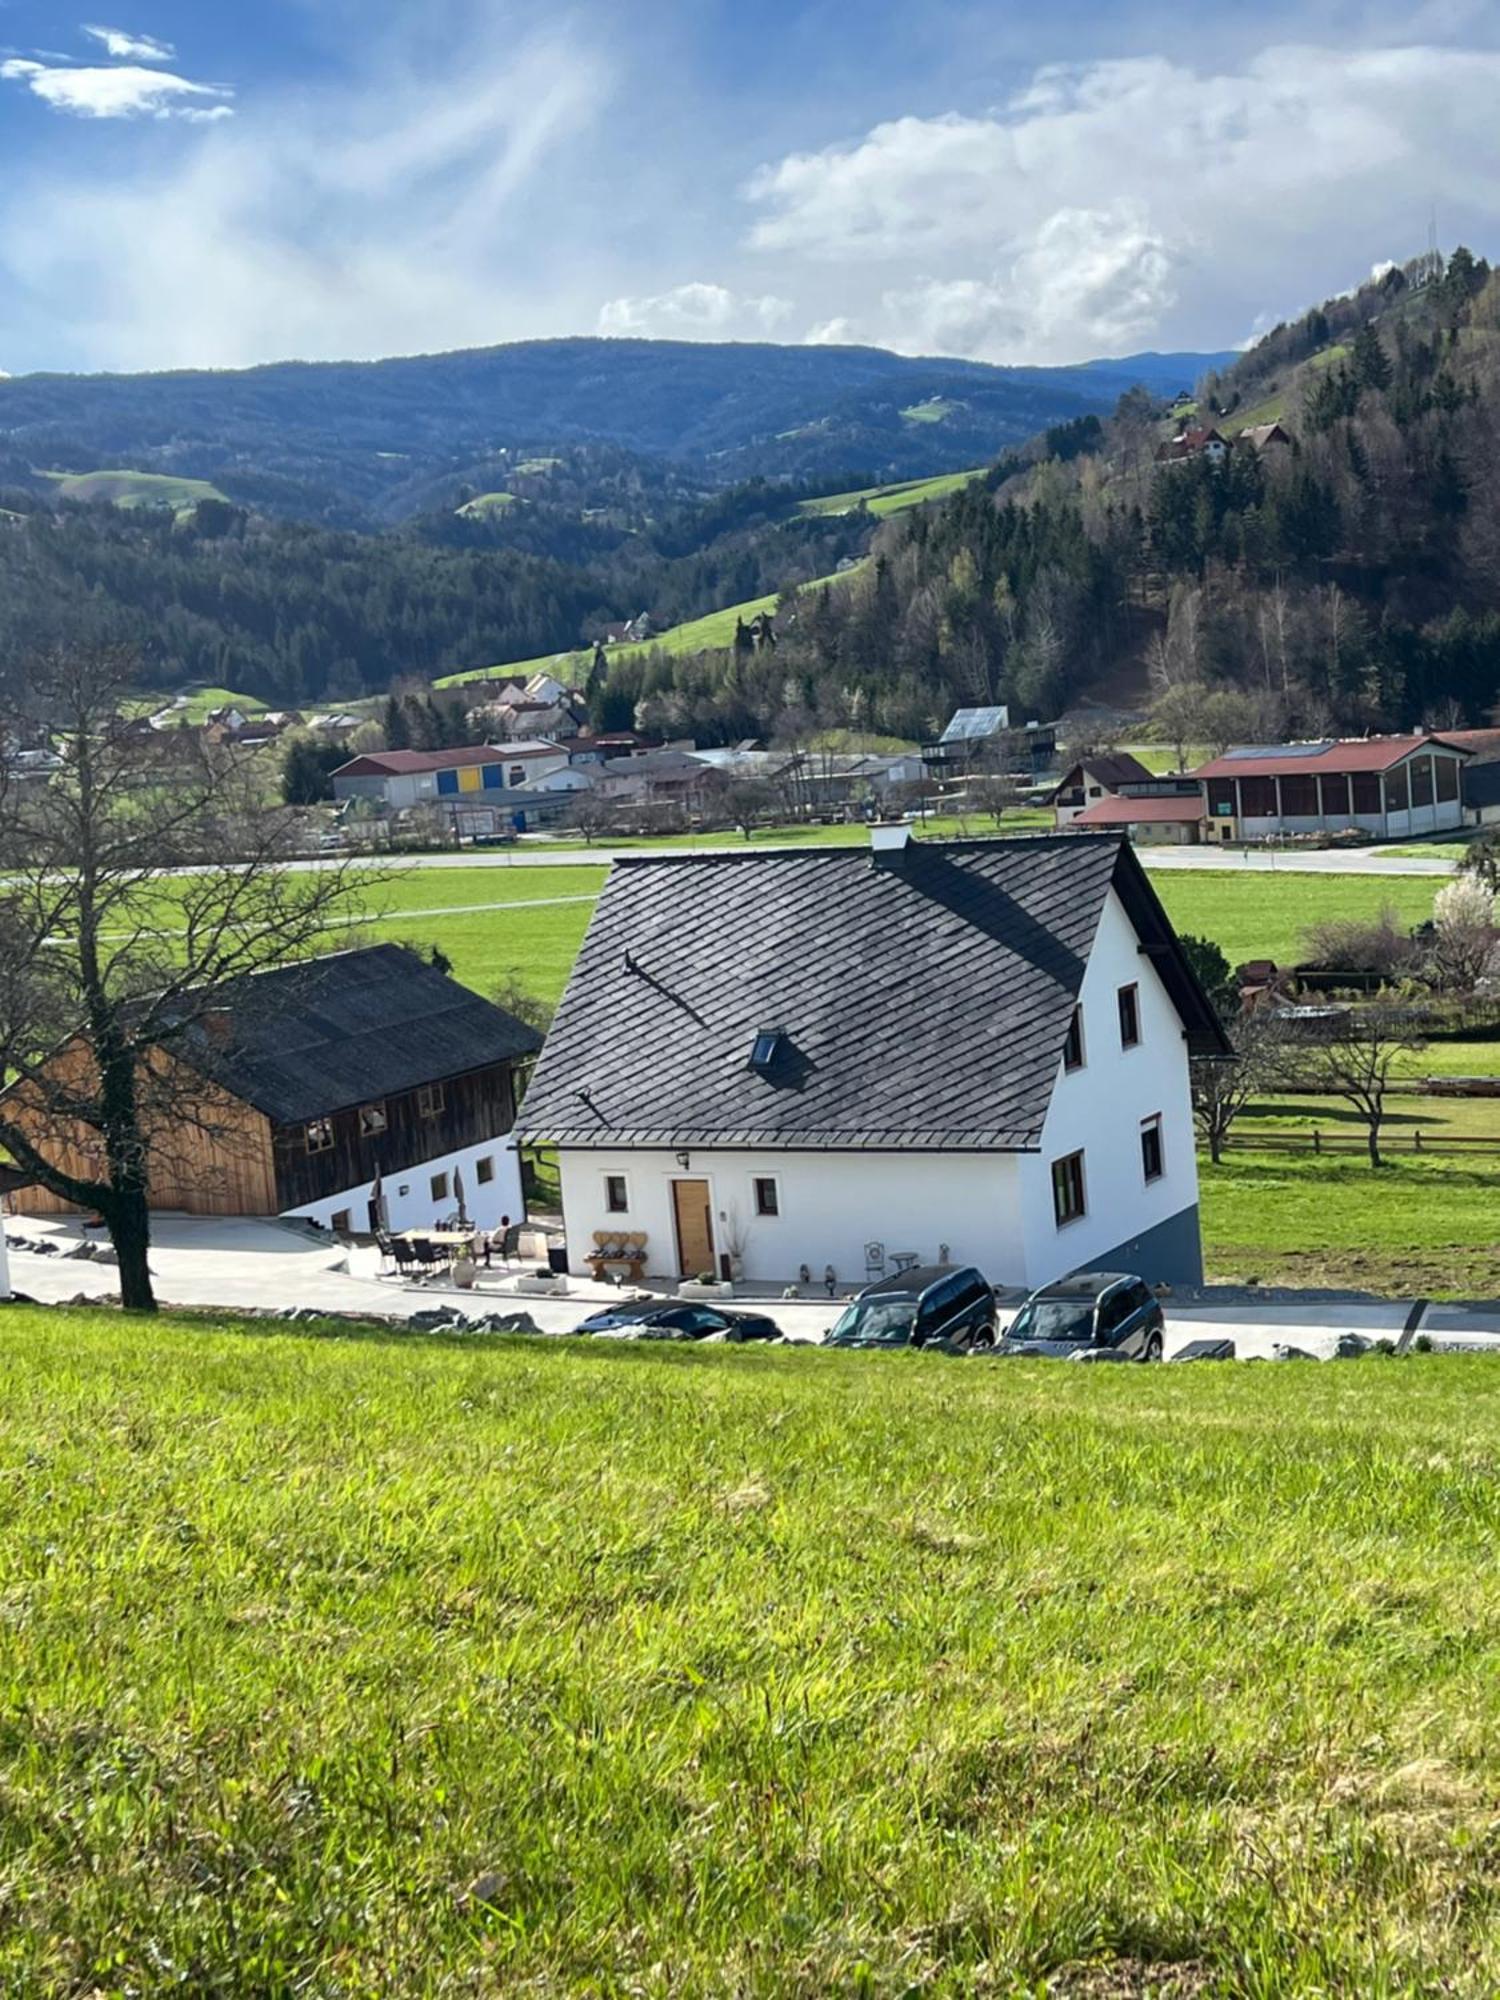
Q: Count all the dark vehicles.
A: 3